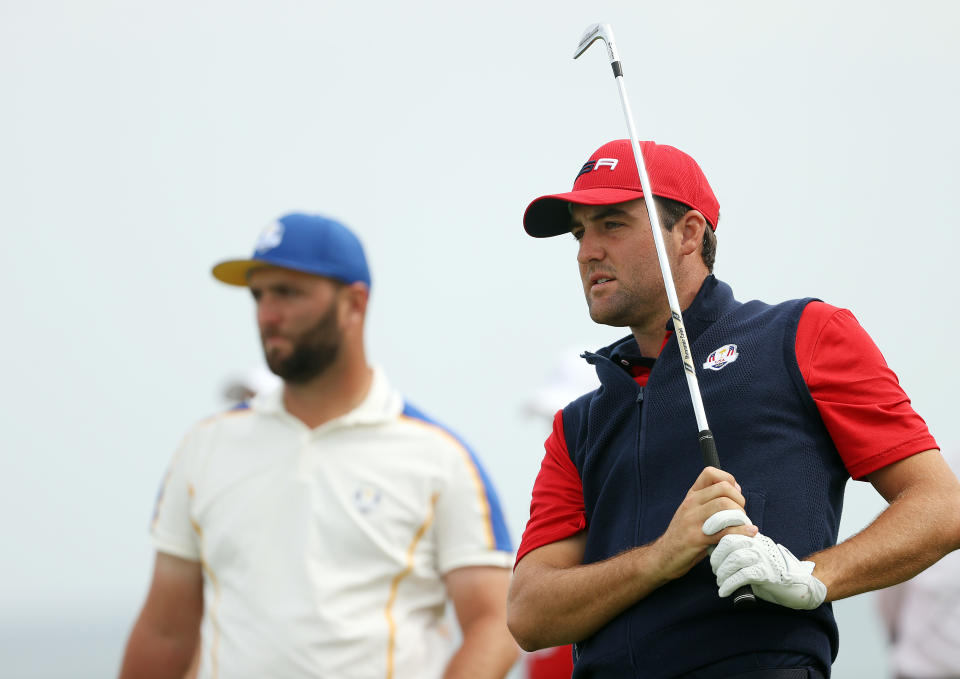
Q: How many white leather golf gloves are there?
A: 1